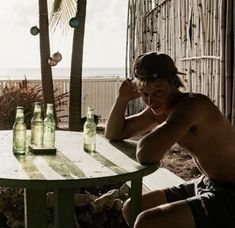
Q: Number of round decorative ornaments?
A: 4